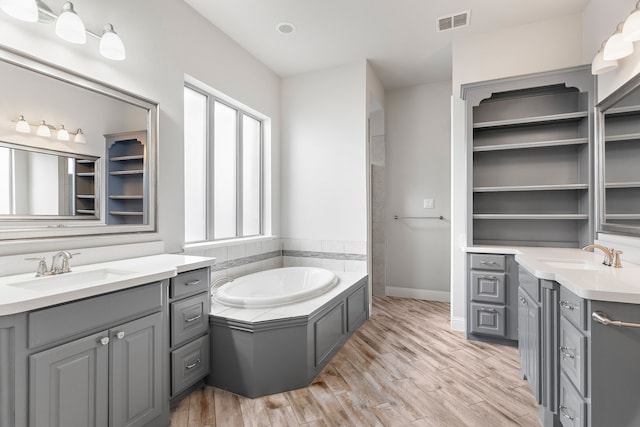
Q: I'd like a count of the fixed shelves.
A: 4